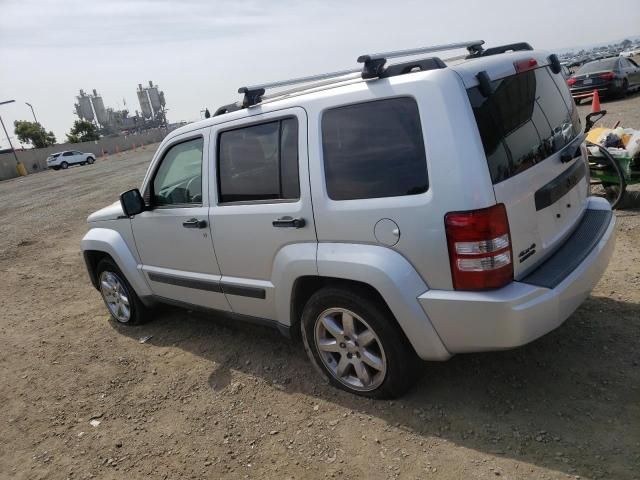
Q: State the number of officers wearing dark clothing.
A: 0